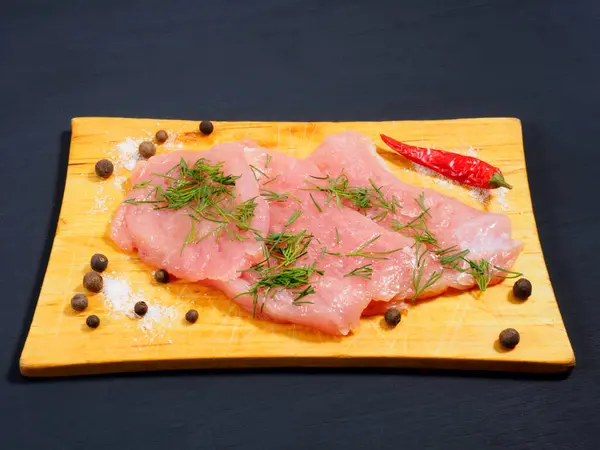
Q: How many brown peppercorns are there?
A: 14